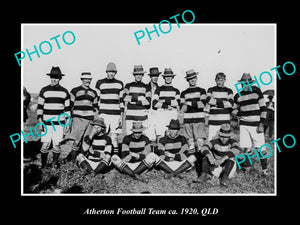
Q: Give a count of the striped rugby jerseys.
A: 12